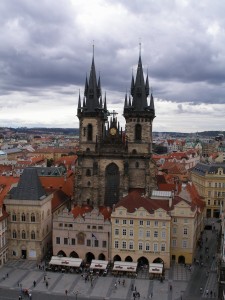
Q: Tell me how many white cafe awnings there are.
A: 4